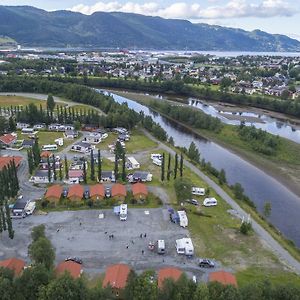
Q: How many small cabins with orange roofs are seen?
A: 10